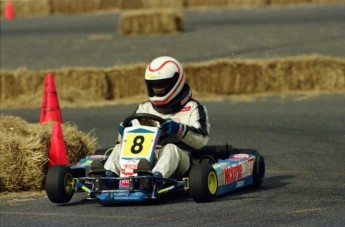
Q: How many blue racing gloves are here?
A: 2